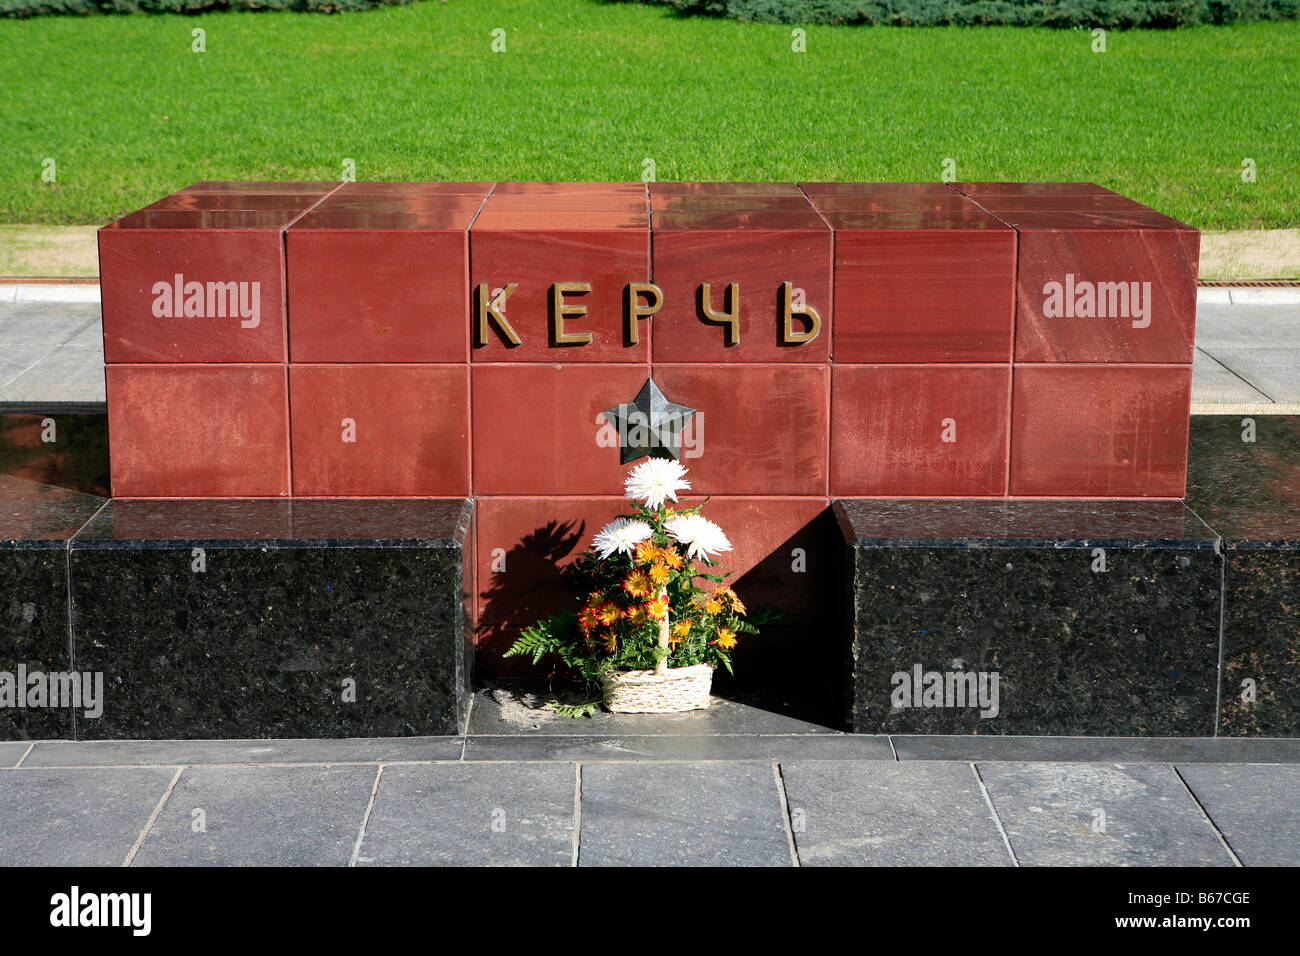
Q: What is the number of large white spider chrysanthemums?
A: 3